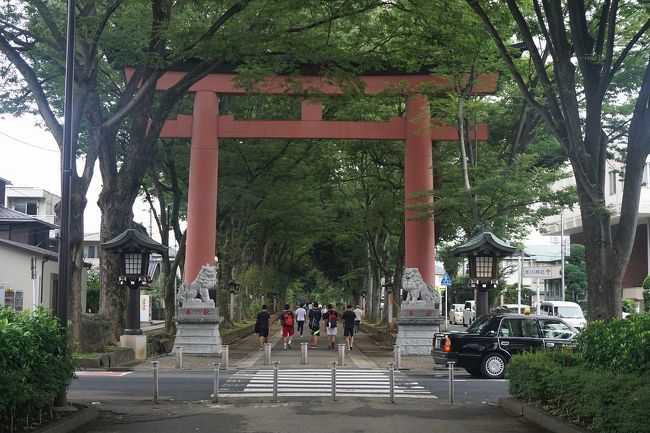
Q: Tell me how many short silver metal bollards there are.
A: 12